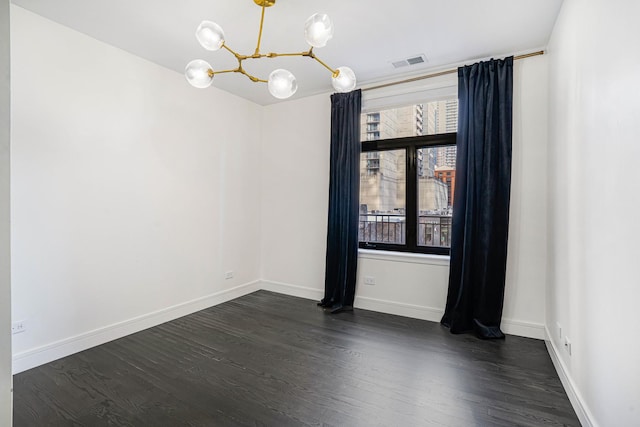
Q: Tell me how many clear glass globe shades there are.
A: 5